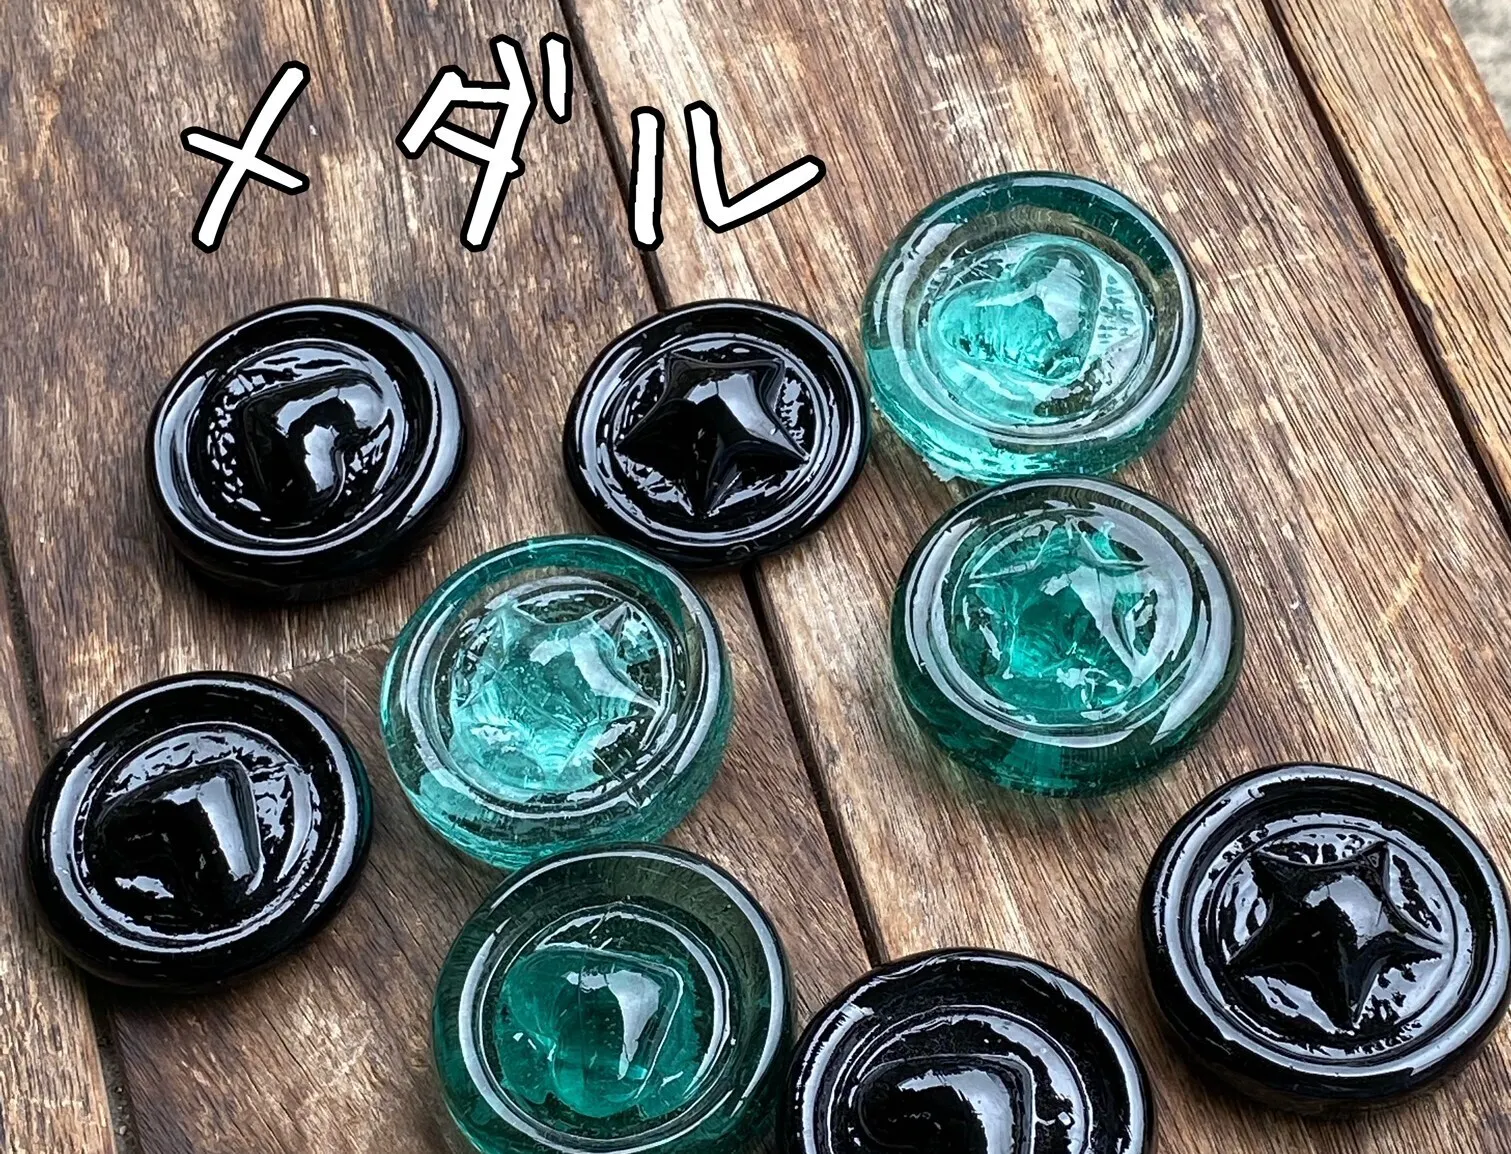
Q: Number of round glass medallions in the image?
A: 9